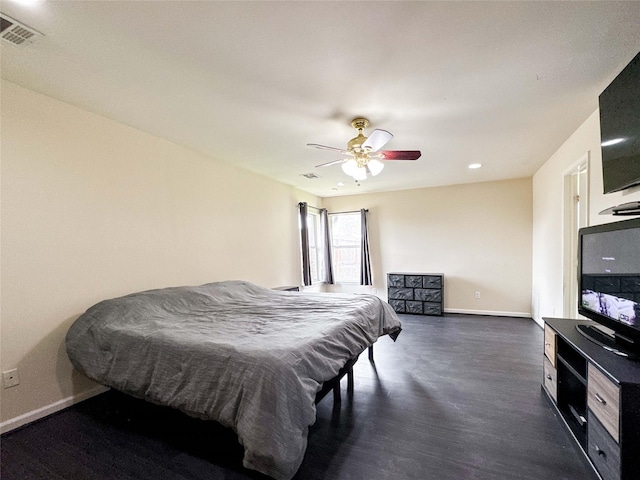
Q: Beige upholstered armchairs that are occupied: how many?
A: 0